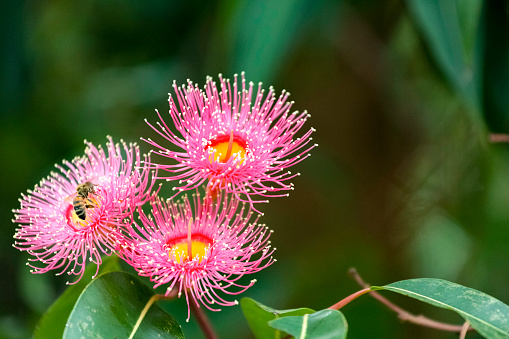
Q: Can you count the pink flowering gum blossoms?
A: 3